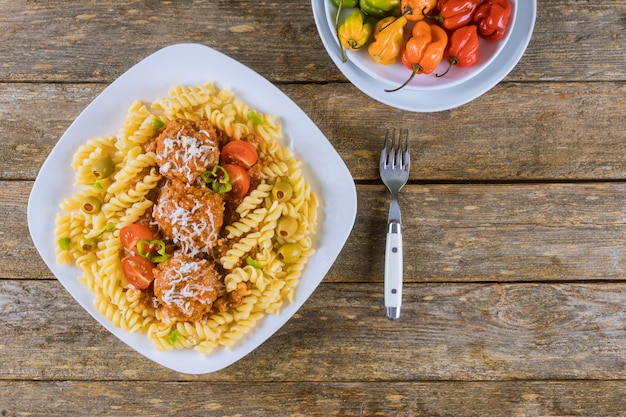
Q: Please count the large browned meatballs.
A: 3